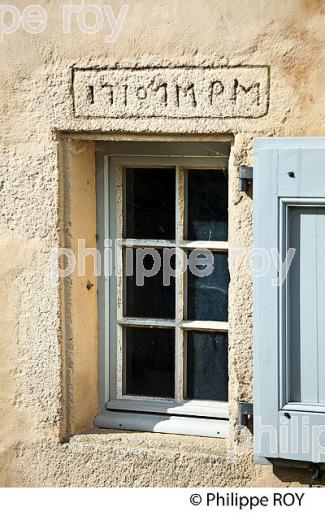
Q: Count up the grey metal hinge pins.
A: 2